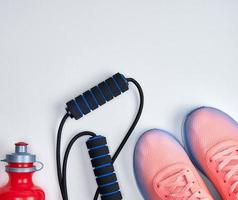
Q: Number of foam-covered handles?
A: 2